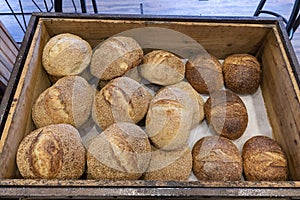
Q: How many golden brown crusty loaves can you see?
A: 15